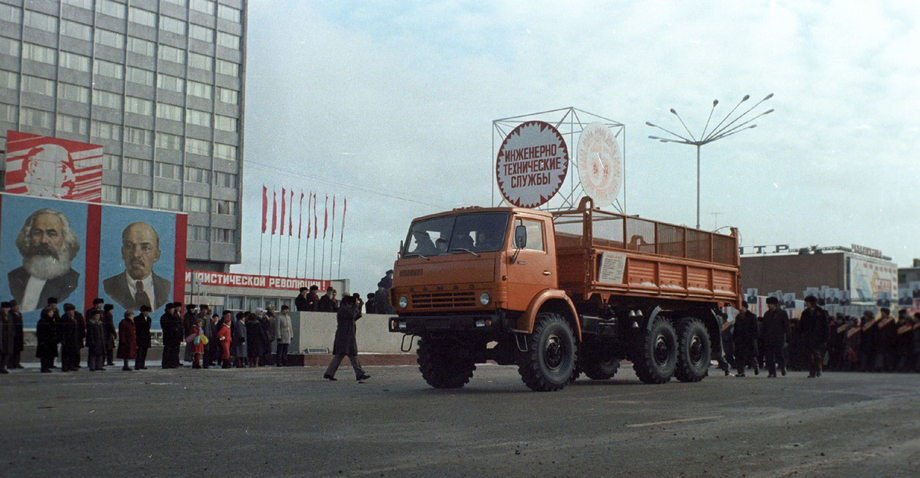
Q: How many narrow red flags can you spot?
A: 10